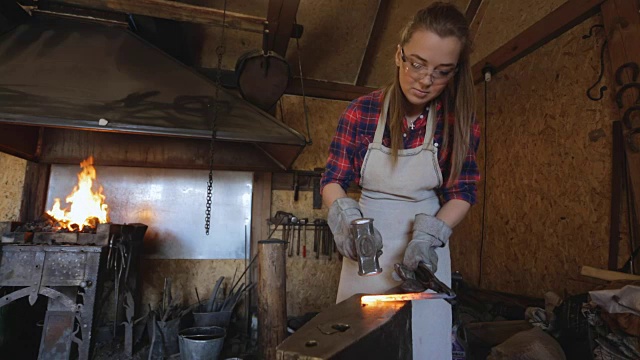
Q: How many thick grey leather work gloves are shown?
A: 2